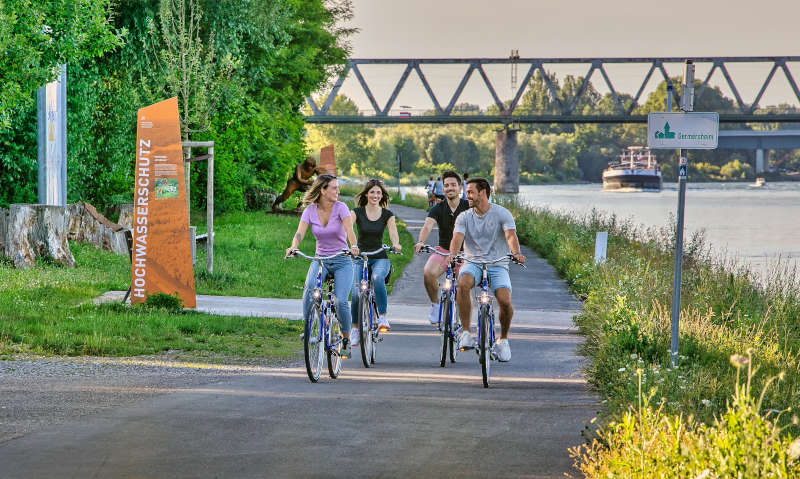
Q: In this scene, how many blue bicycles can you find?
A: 4